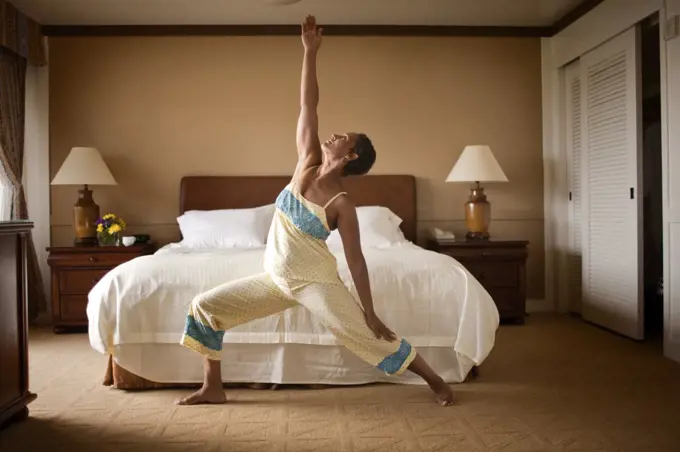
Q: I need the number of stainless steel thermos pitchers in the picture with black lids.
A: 0